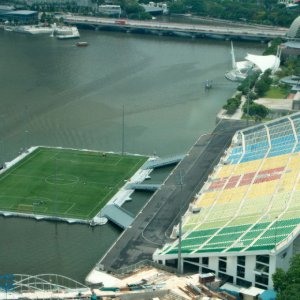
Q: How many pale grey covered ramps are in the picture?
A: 3